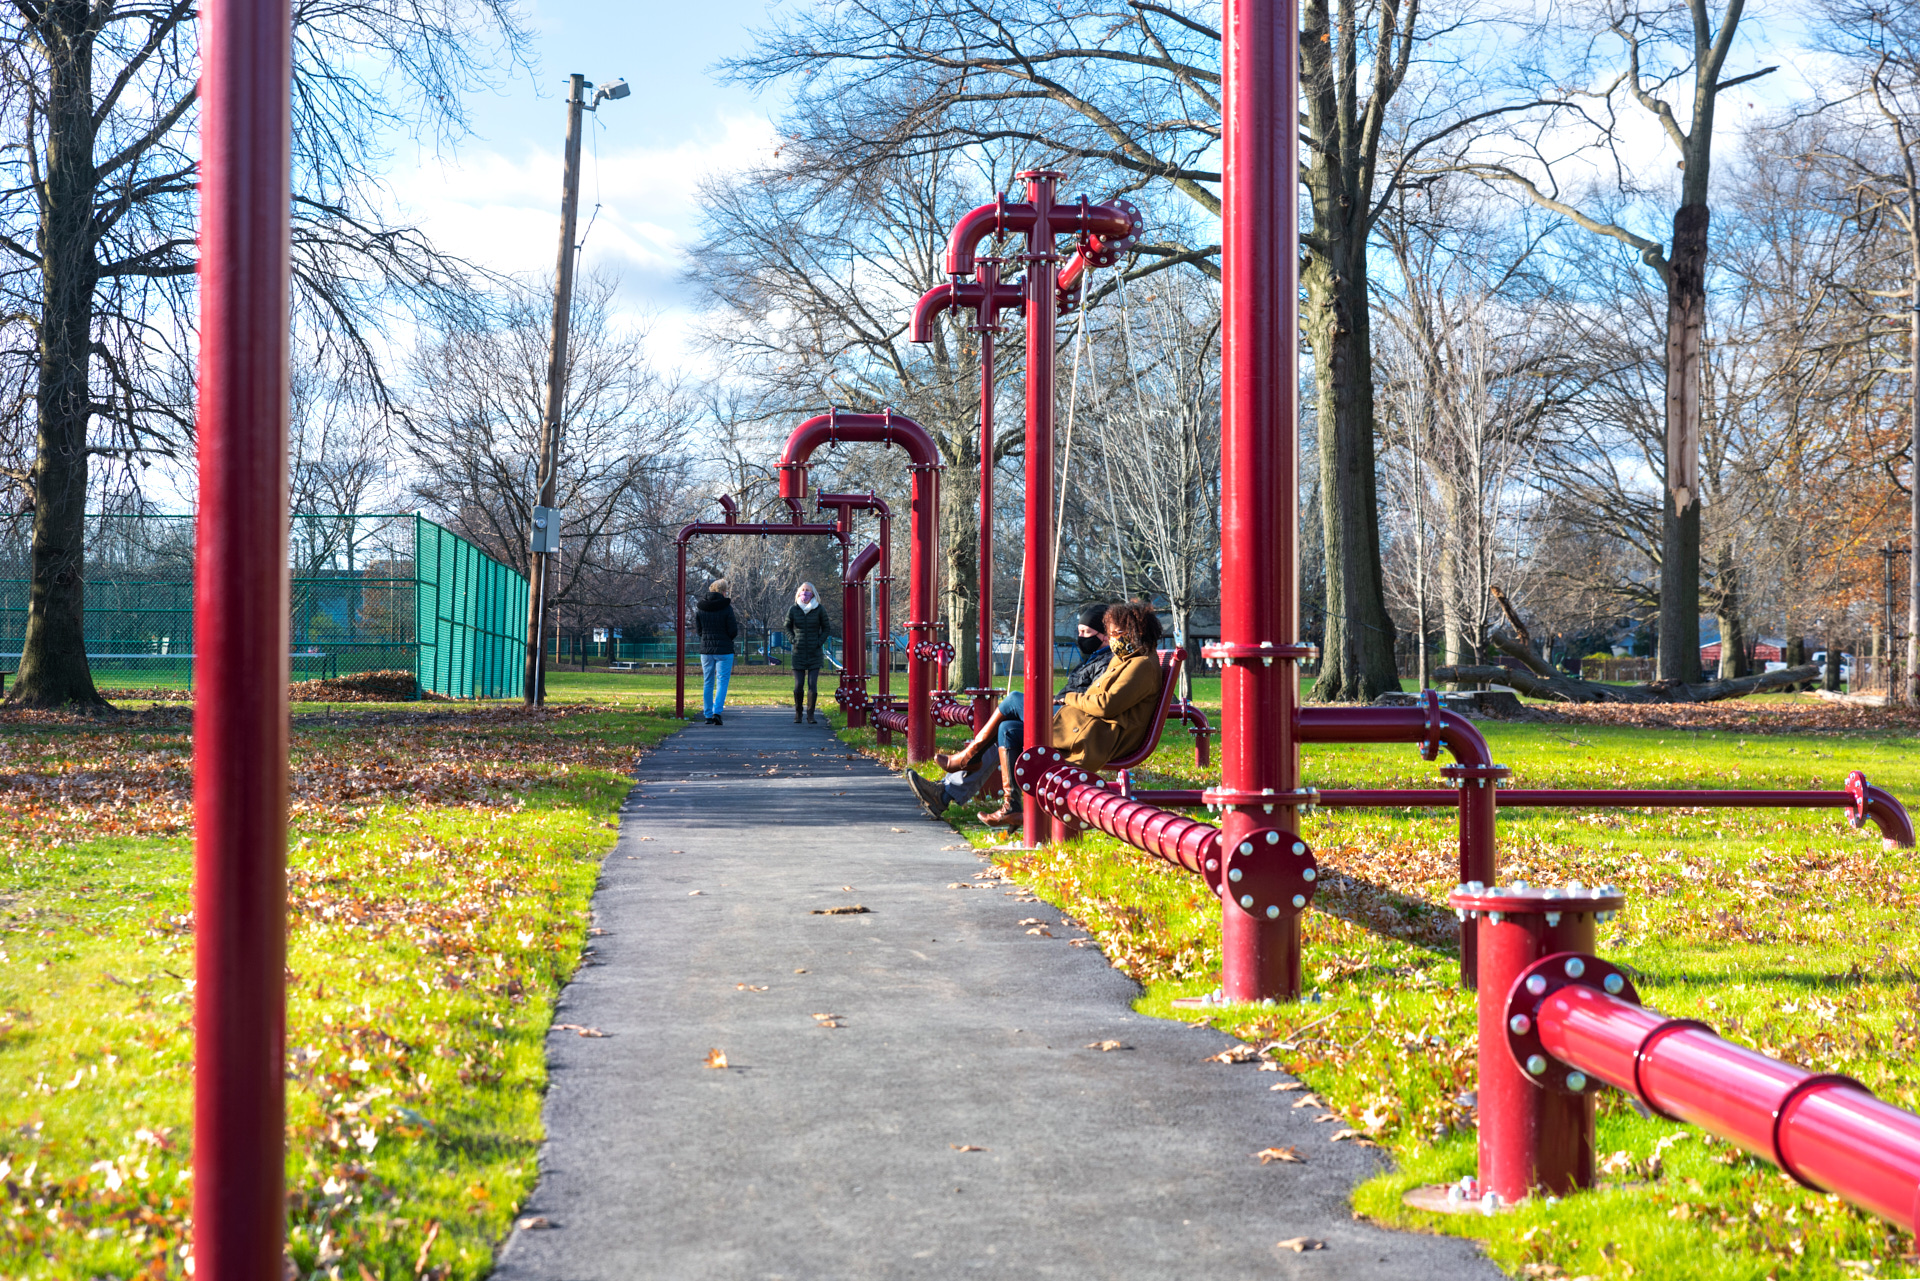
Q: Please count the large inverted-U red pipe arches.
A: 1